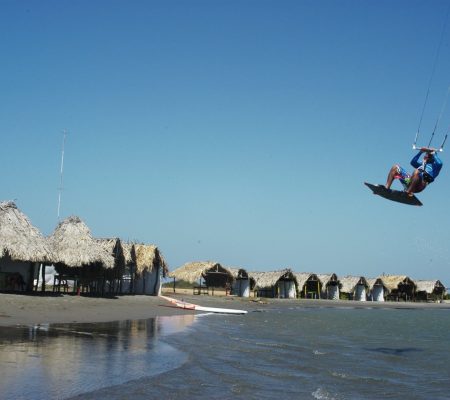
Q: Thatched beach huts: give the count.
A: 14